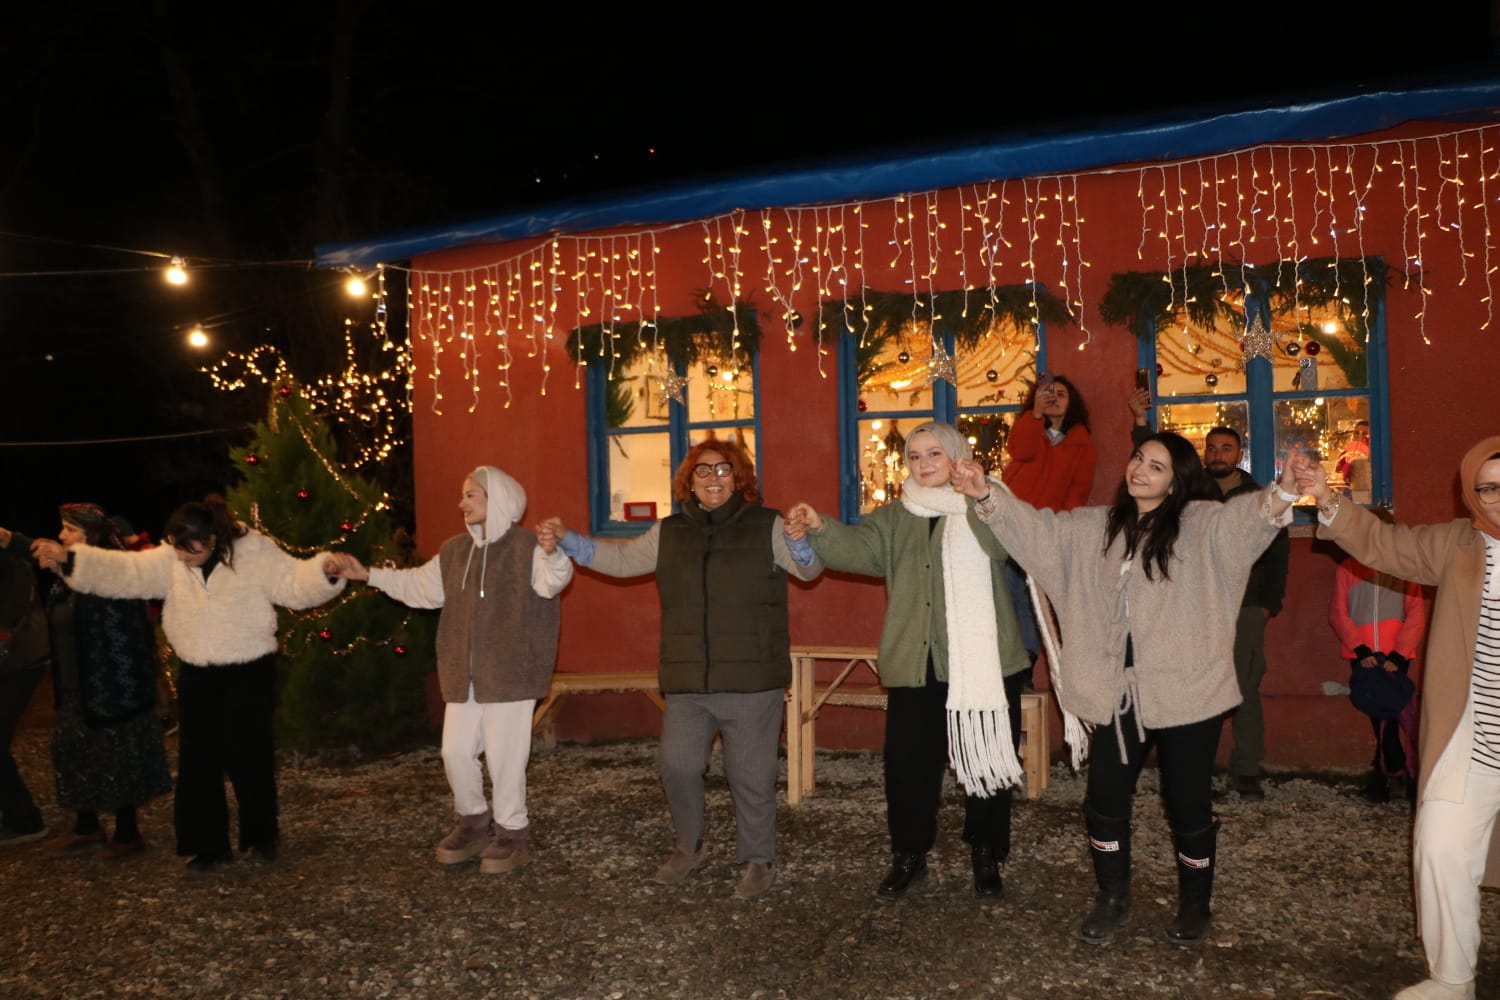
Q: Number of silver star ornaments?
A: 3